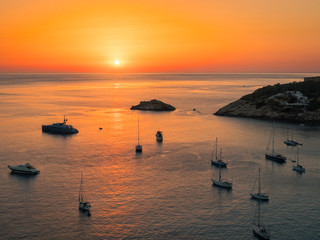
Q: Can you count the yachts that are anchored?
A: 12